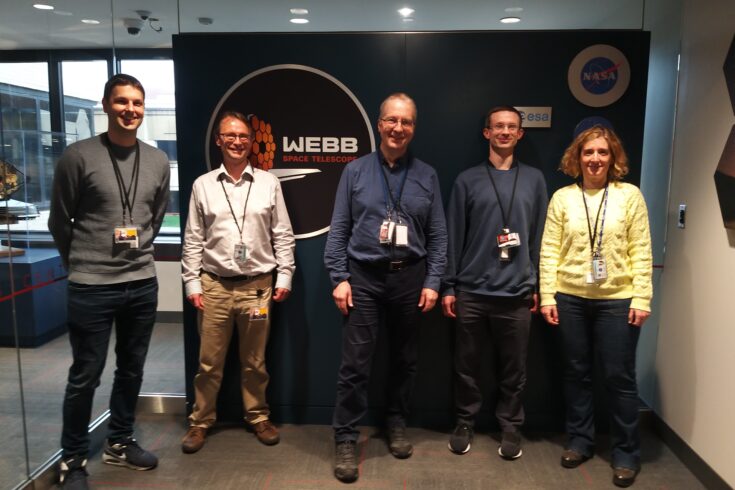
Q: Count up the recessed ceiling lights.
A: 5